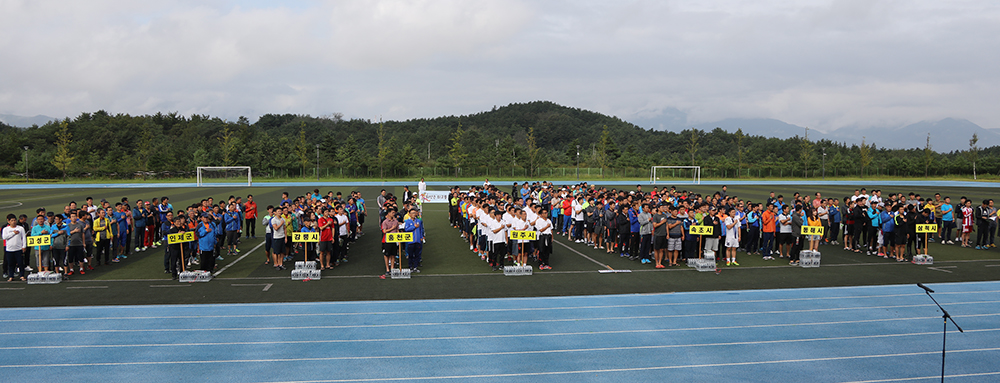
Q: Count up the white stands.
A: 8